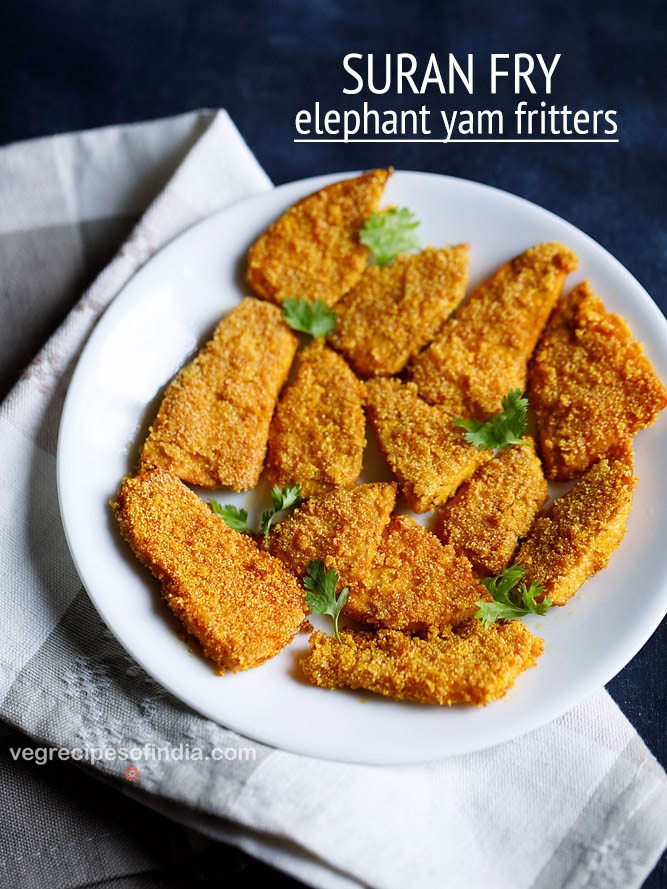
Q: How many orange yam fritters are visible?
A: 13